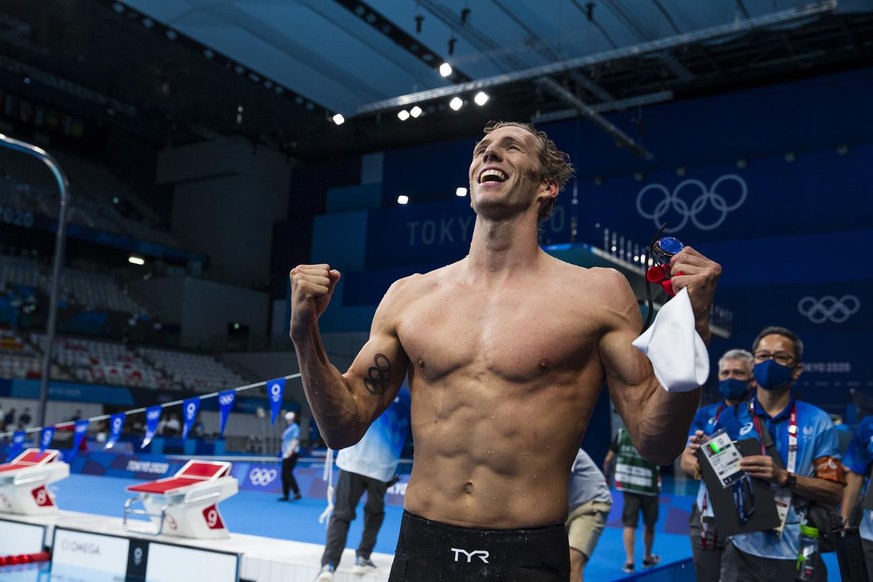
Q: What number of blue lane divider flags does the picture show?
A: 8